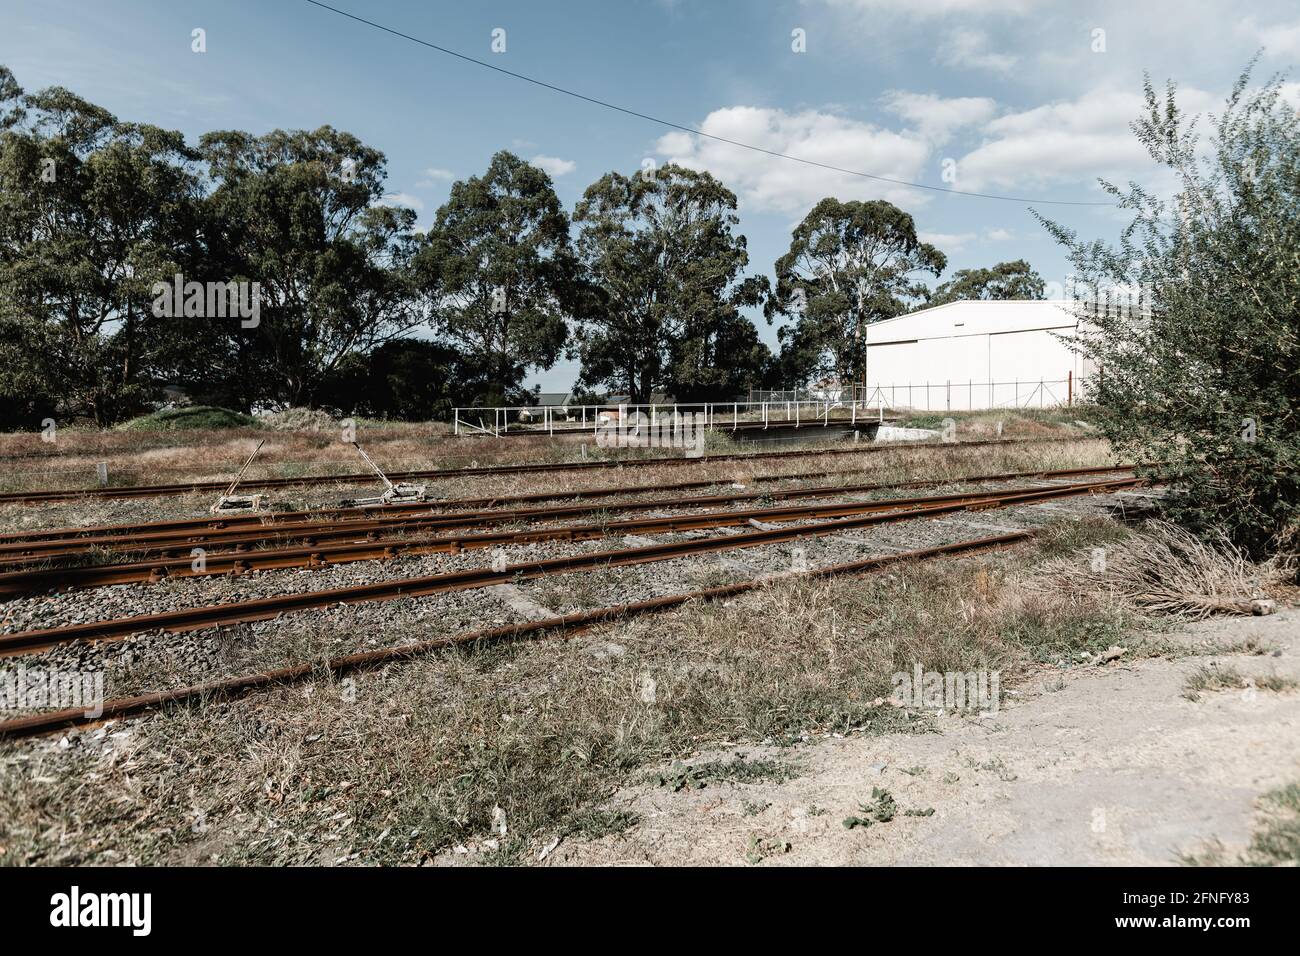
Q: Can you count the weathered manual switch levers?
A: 2